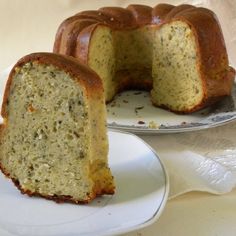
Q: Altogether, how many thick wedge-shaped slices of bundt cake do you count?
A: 1